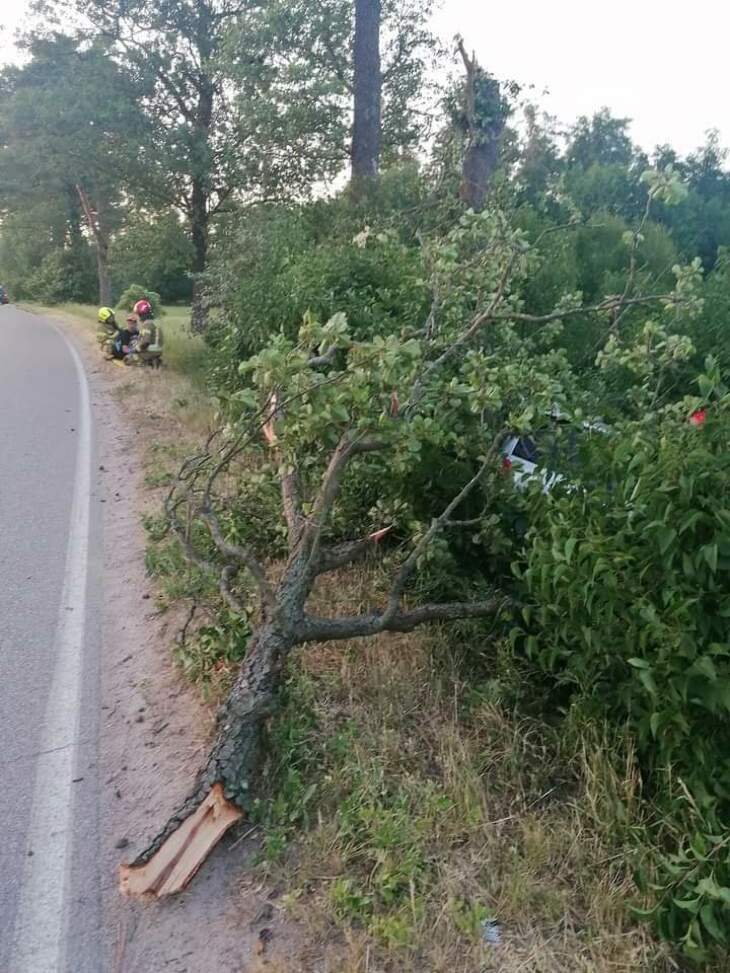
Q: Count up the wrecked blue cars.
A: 0